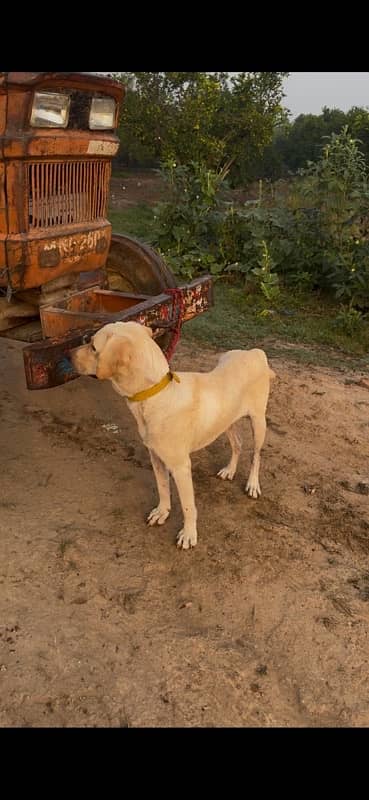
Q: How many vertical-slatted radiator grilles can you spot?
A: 1